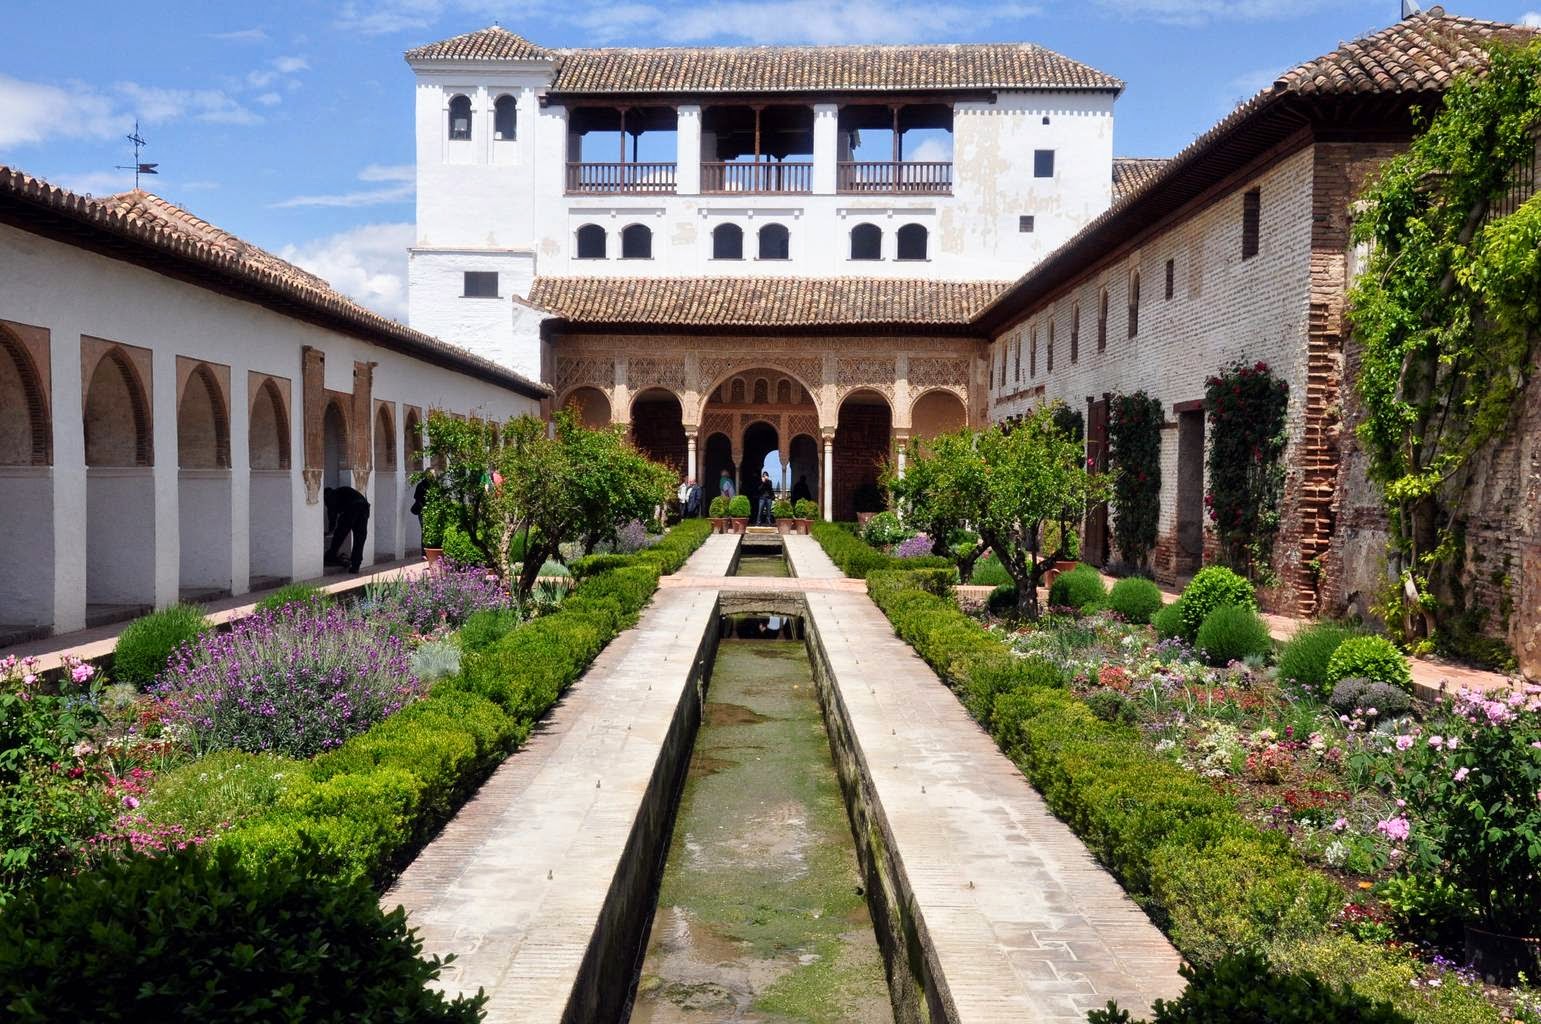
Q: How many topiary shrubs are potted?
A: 4